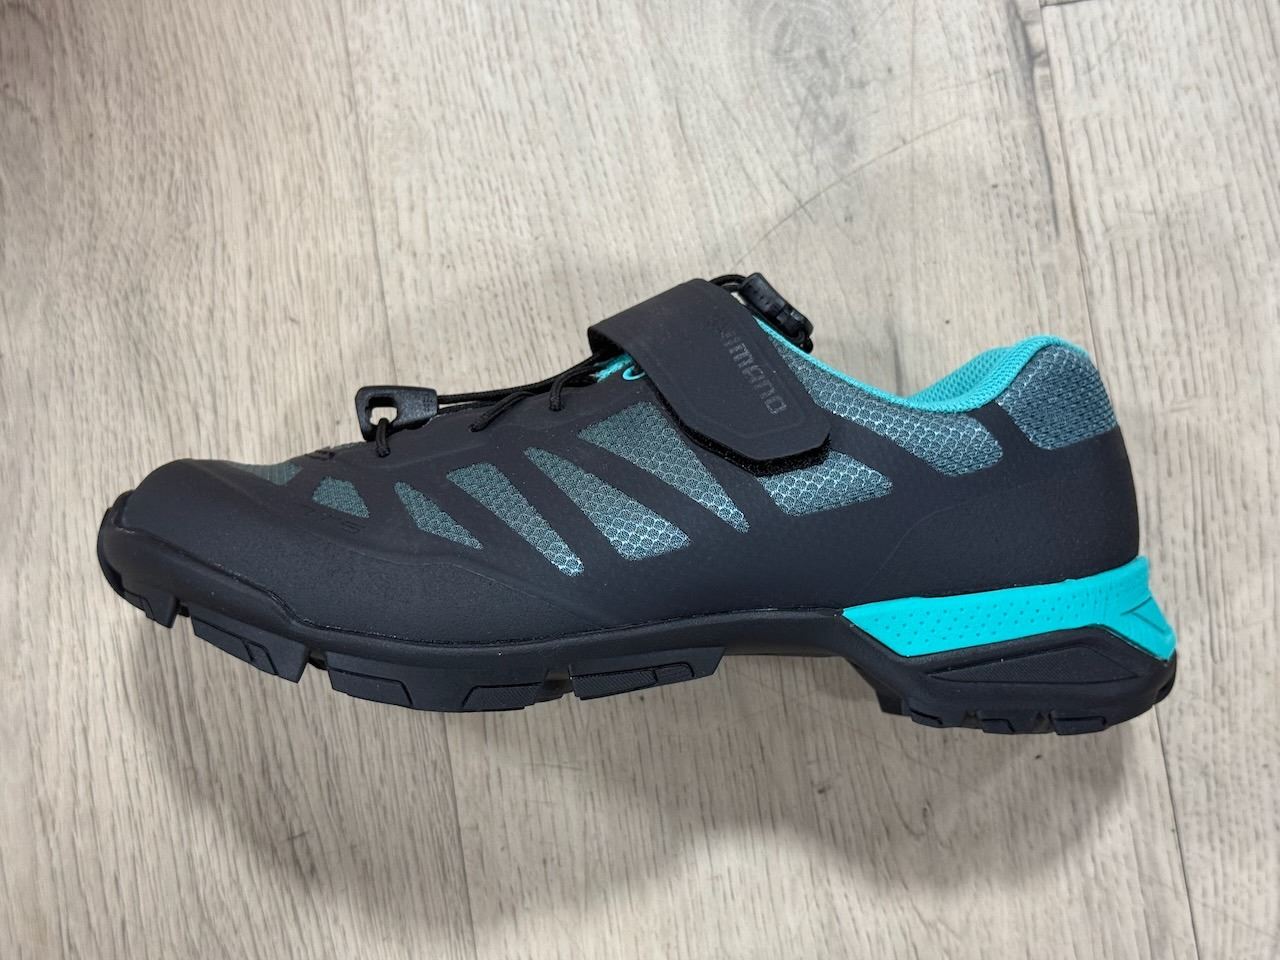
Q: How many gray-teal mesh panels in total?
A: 9